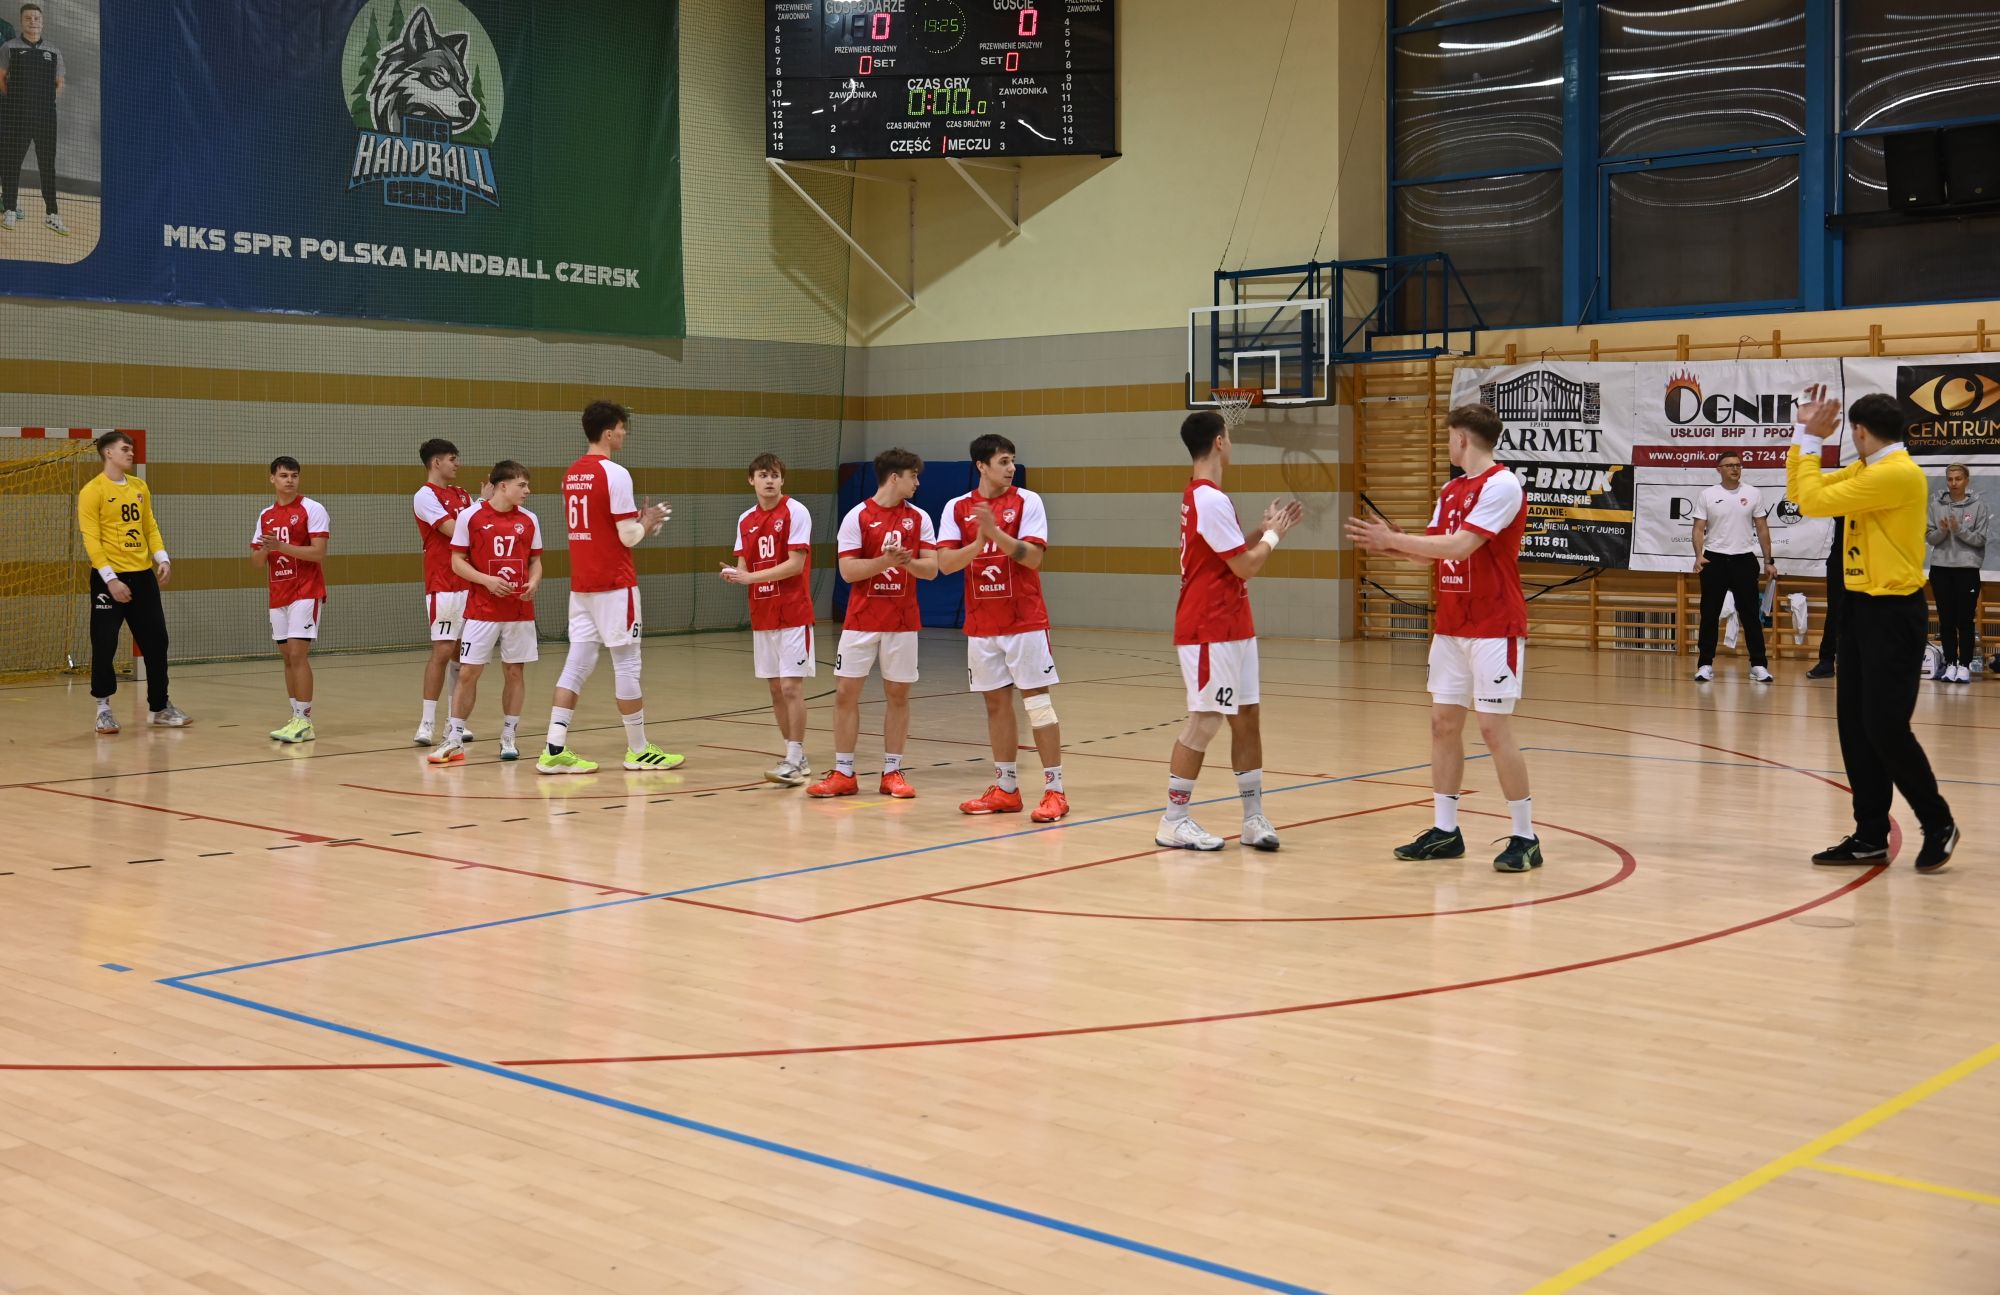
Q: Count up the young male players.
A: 11